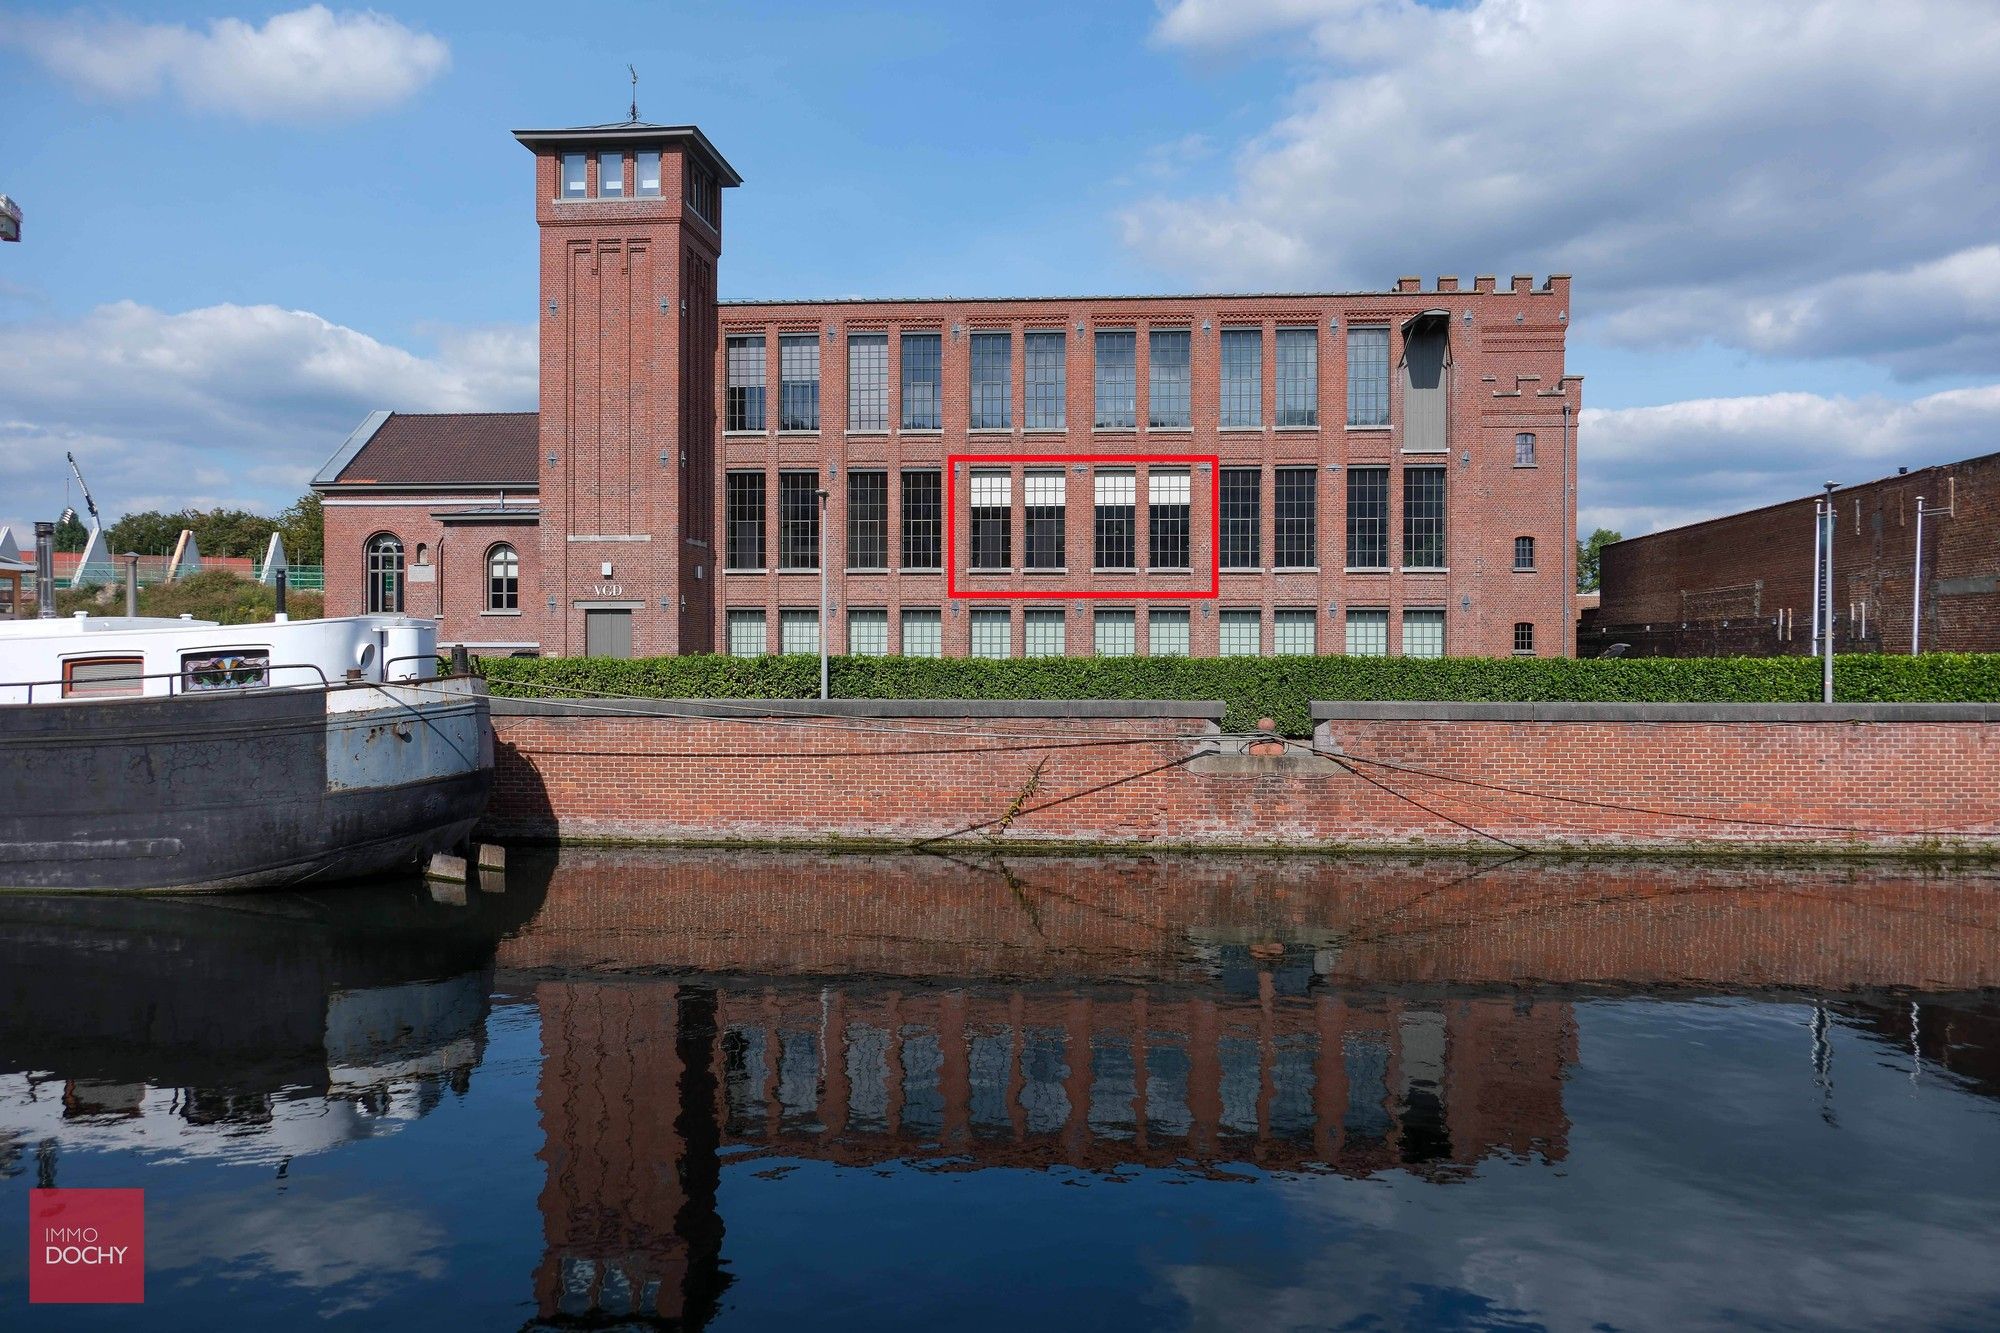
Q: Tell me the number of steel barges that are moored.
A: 1